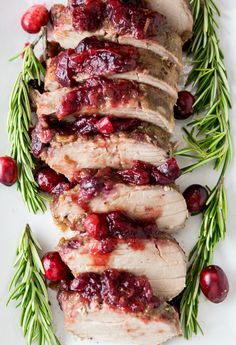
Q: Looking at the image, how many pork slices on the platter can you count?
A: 8